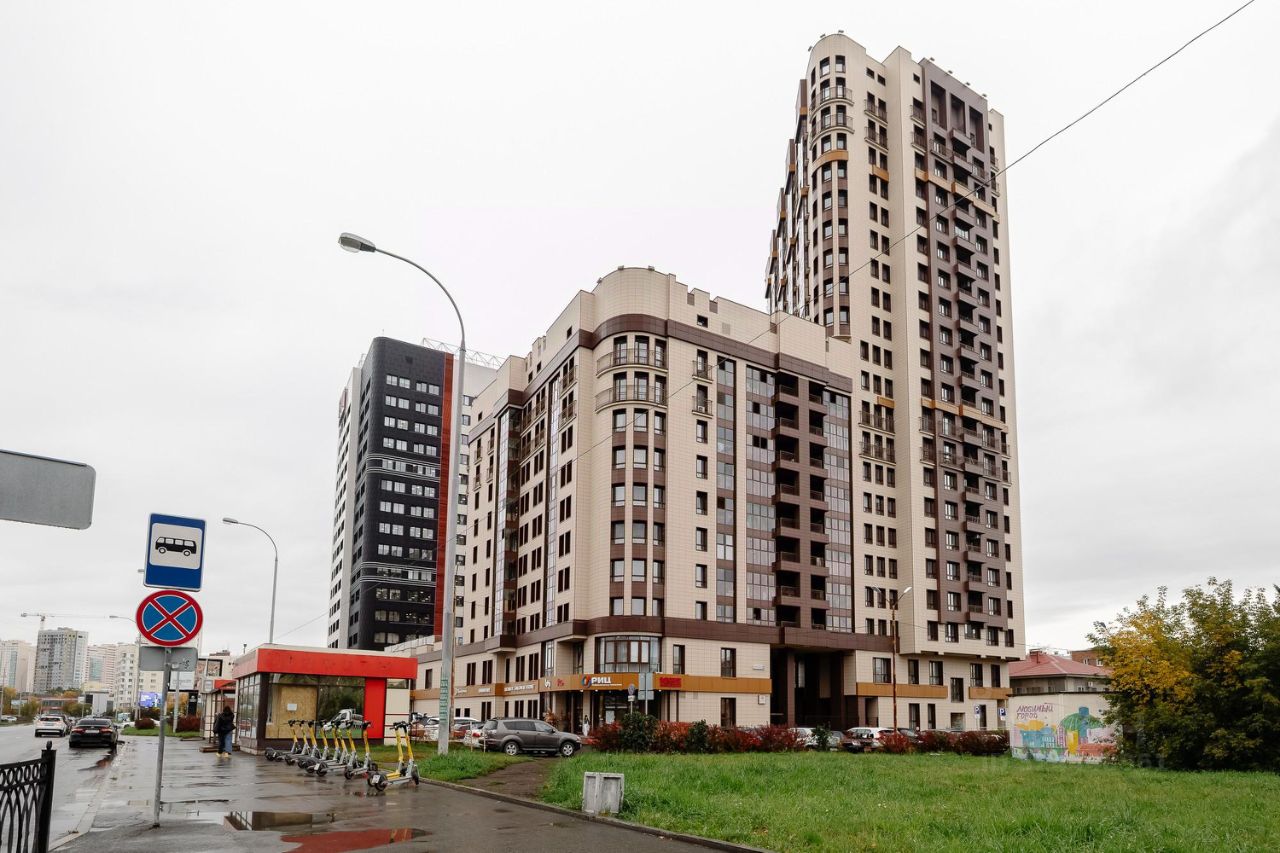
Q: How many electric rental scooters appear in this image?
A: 10